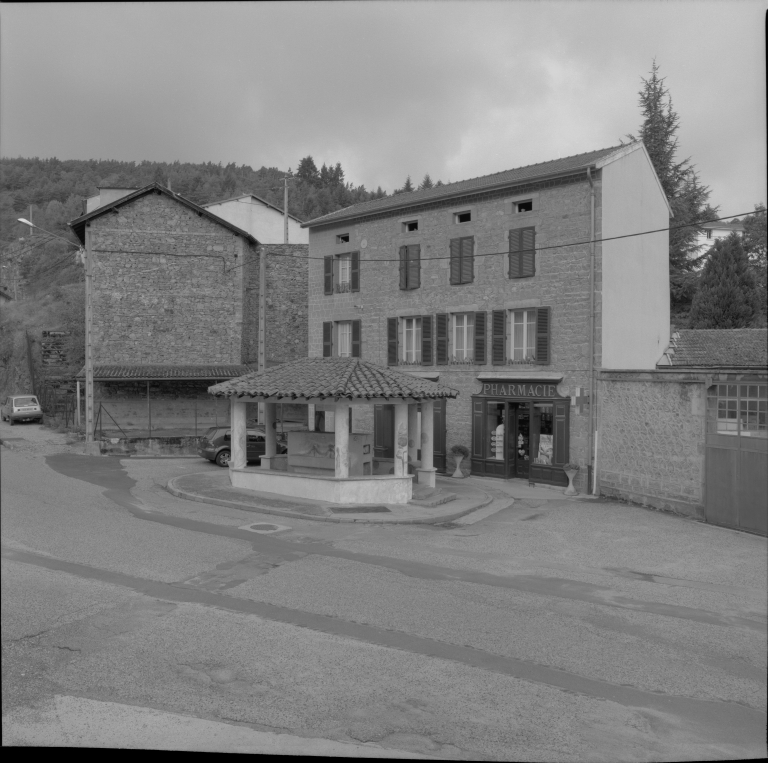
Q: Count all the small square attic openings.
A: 4